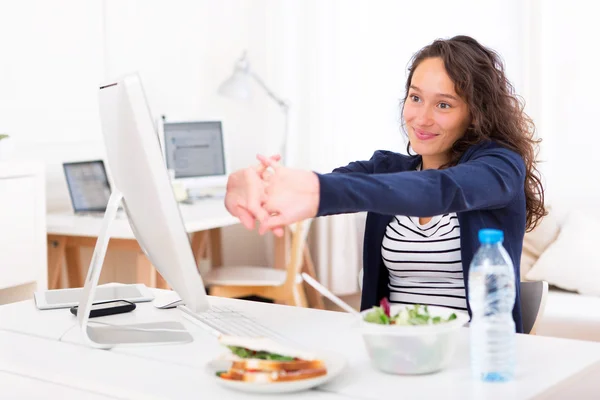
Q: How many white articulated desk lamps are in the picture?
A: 1